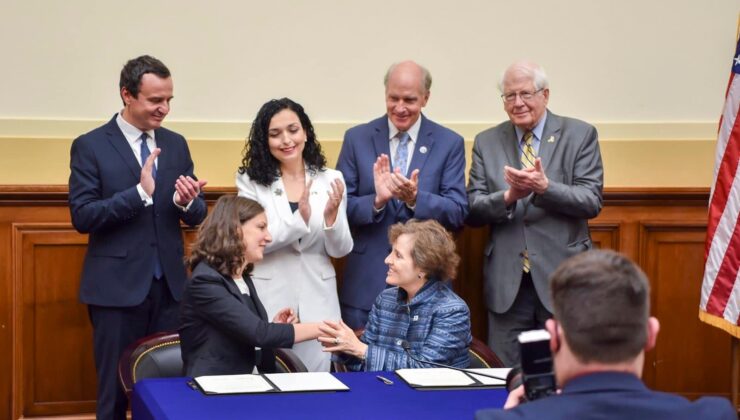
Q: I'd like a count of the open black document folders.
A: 2